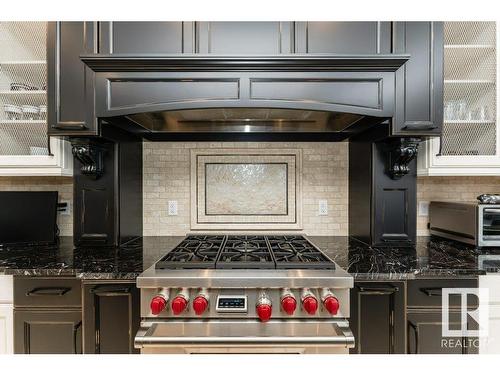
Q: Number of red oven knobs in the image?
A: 7